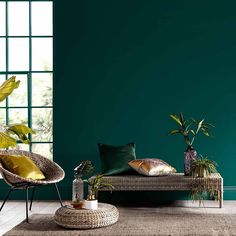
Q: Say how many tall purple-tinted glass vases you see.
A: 1